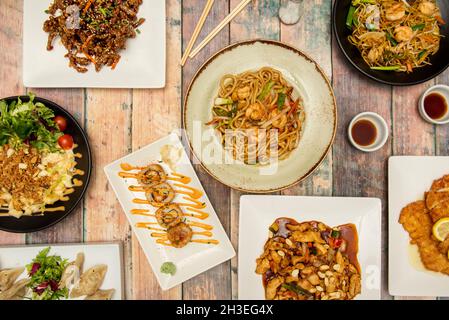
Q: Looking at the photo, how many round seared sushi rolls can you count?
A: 4